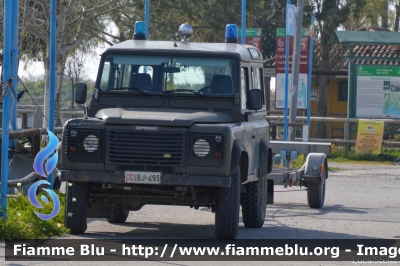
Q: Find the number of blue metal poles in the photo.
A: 7